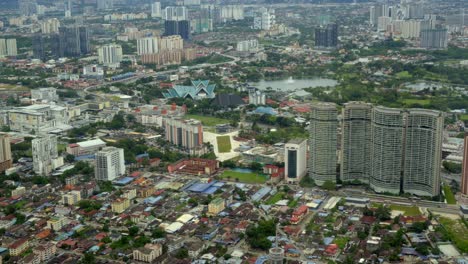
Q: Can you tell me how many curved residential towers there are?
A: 4